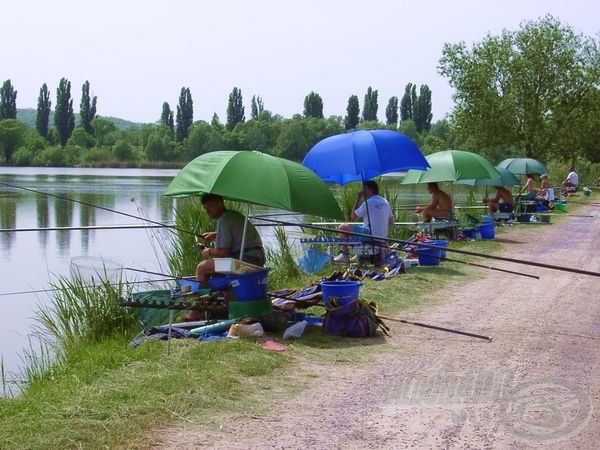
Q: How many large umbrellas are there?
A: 5